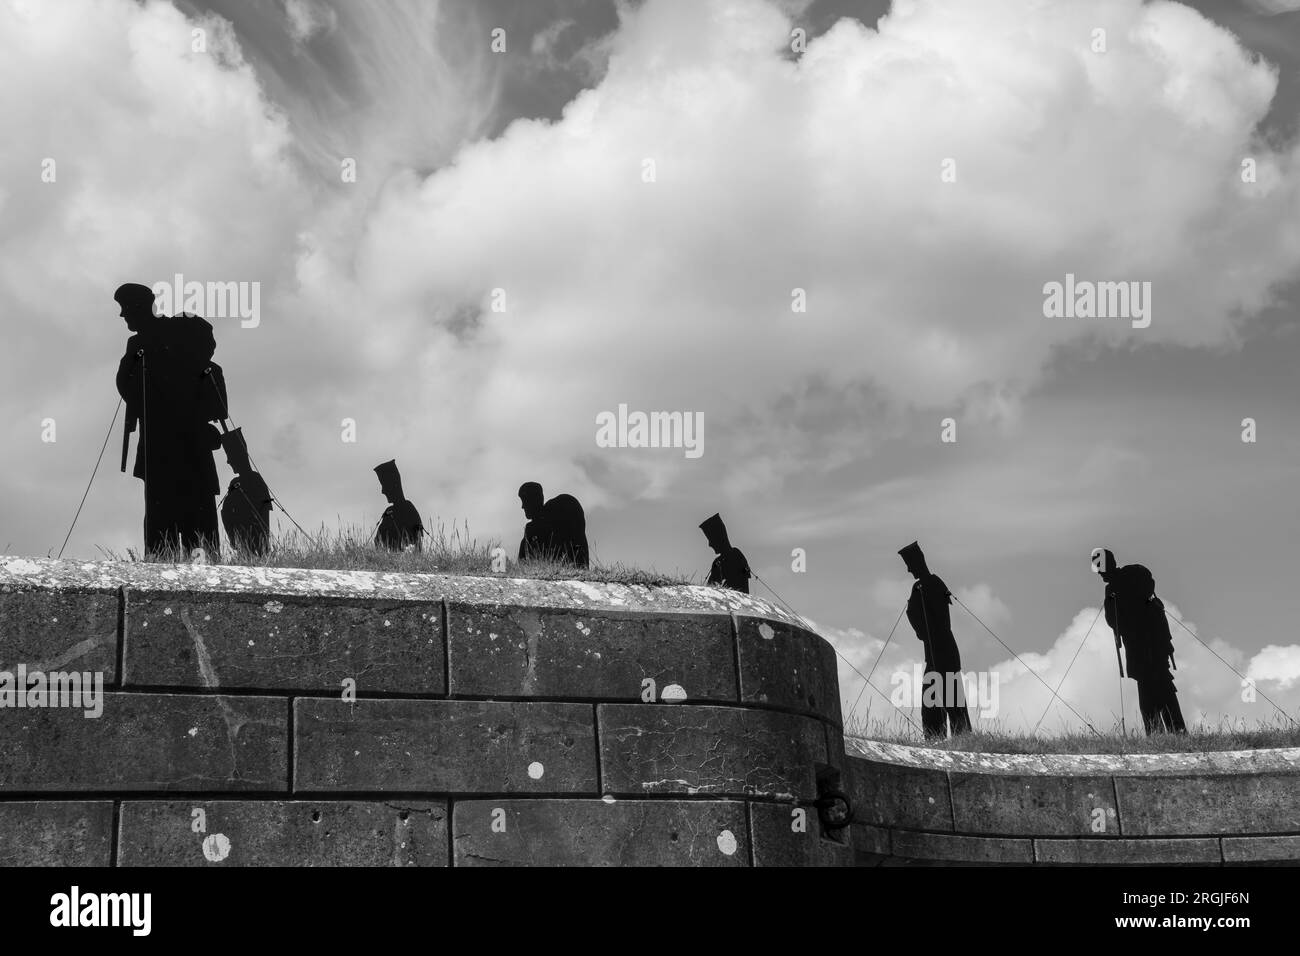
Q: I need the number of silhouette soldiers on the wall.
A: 7